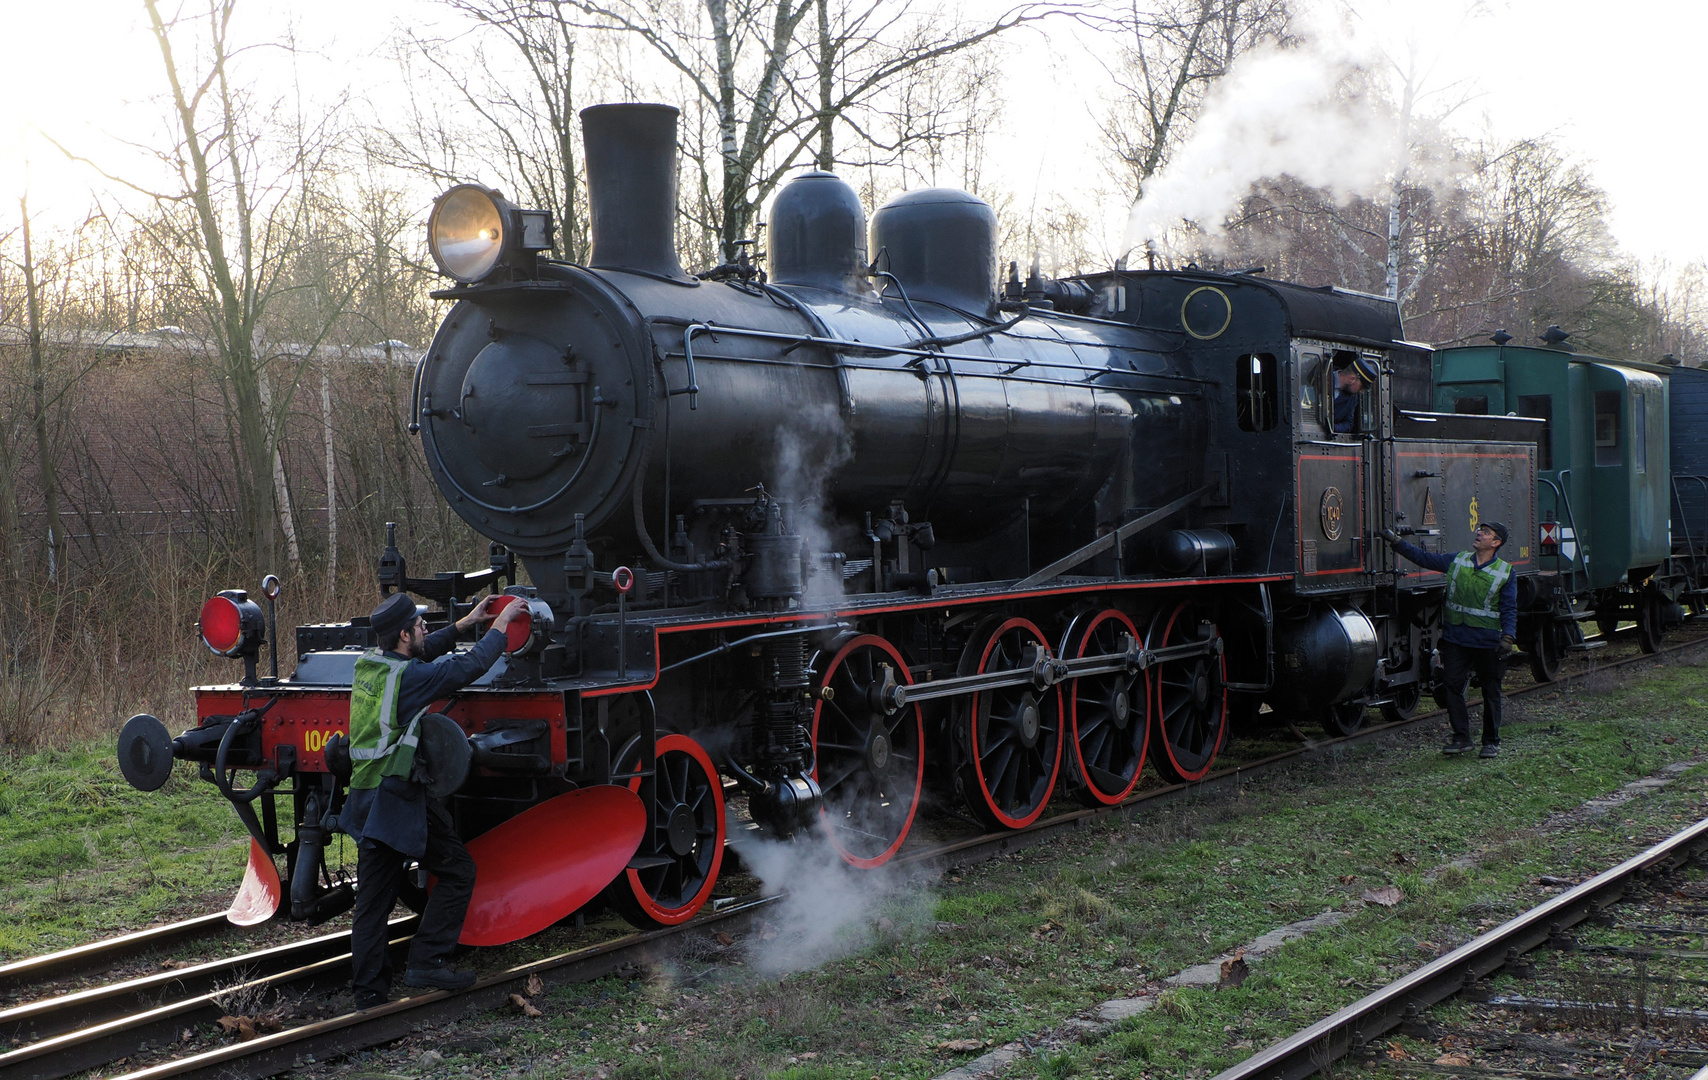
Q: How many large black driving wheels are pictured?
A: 4